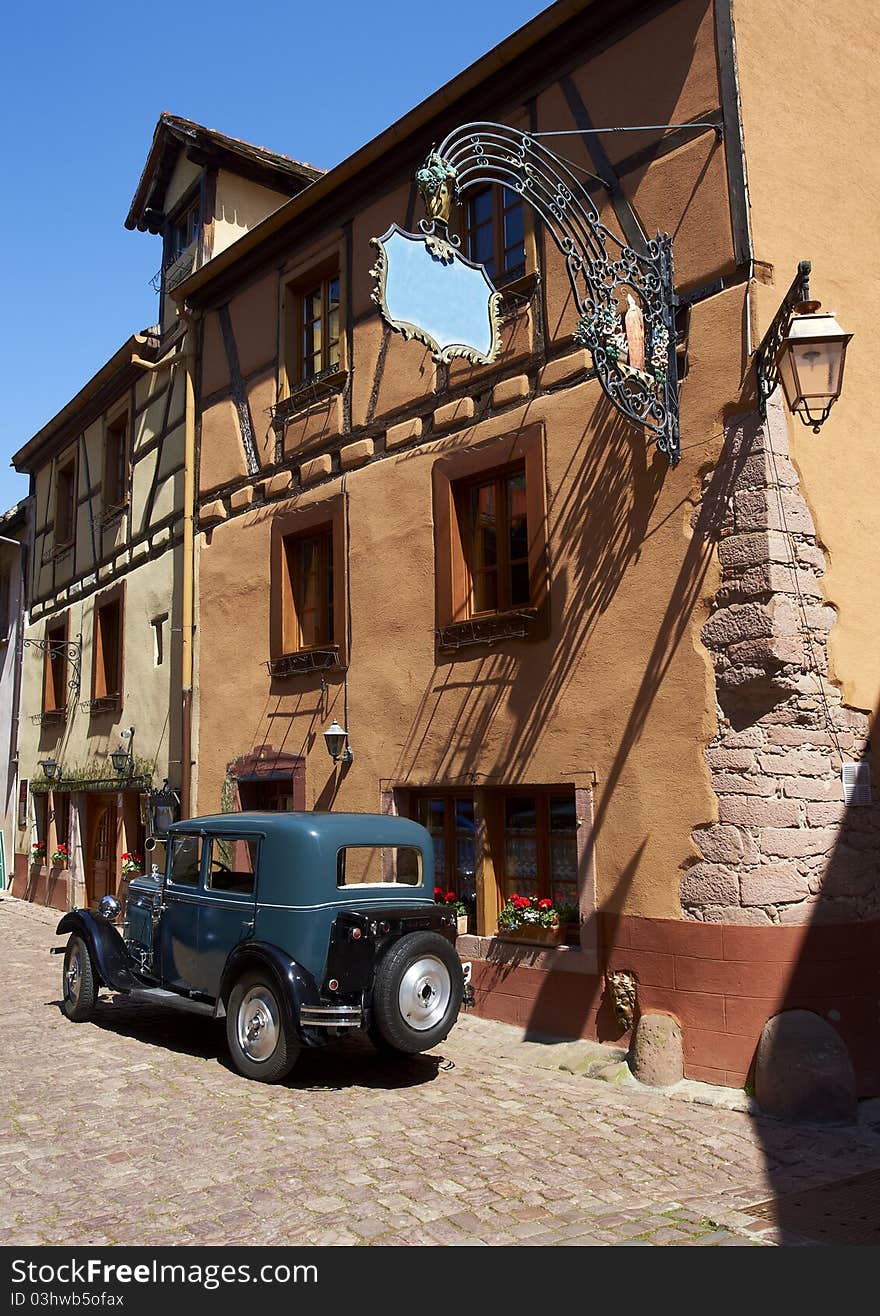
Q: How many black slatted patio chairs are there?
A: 0